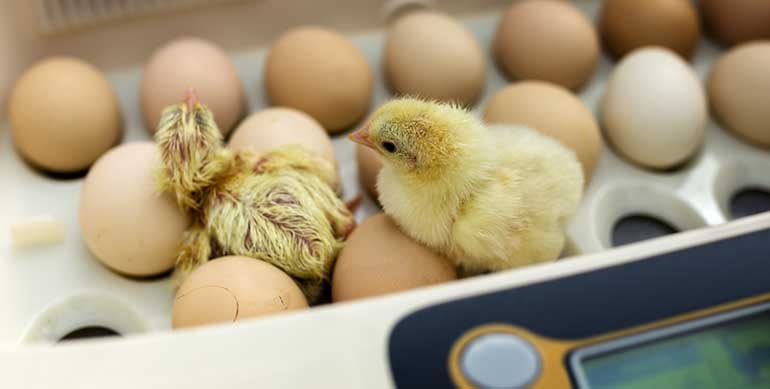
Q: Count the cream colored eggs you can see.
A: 1